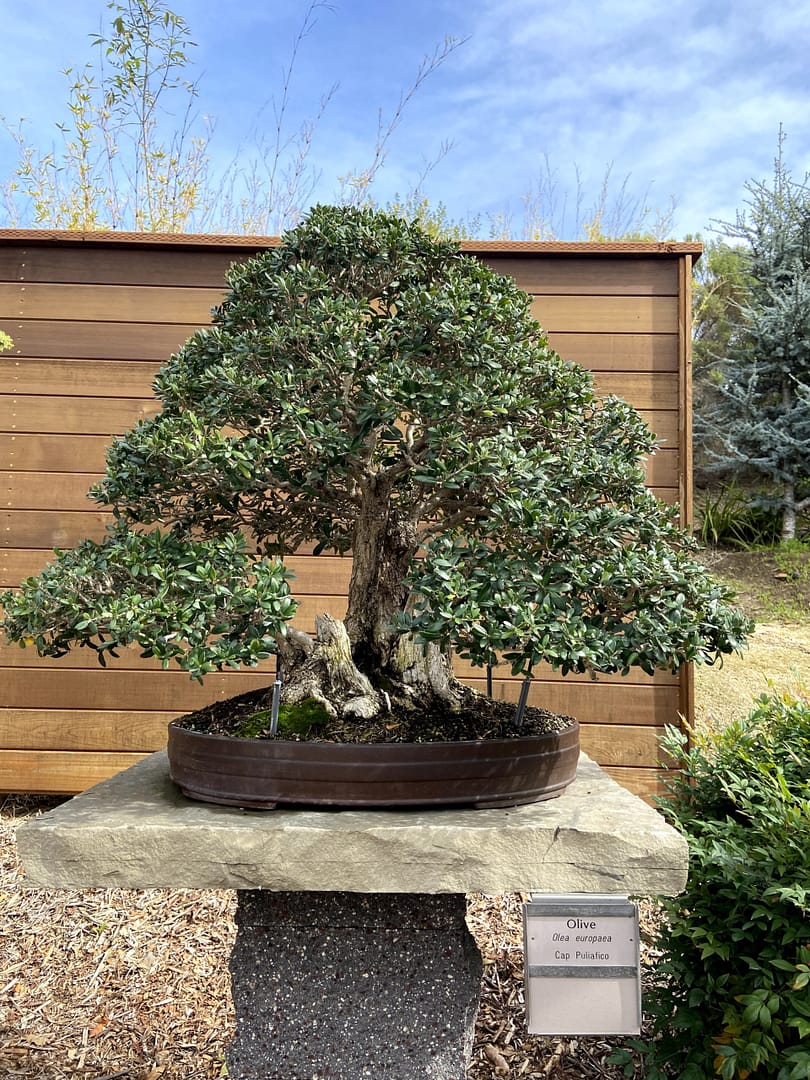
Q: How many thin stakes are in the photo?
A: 3